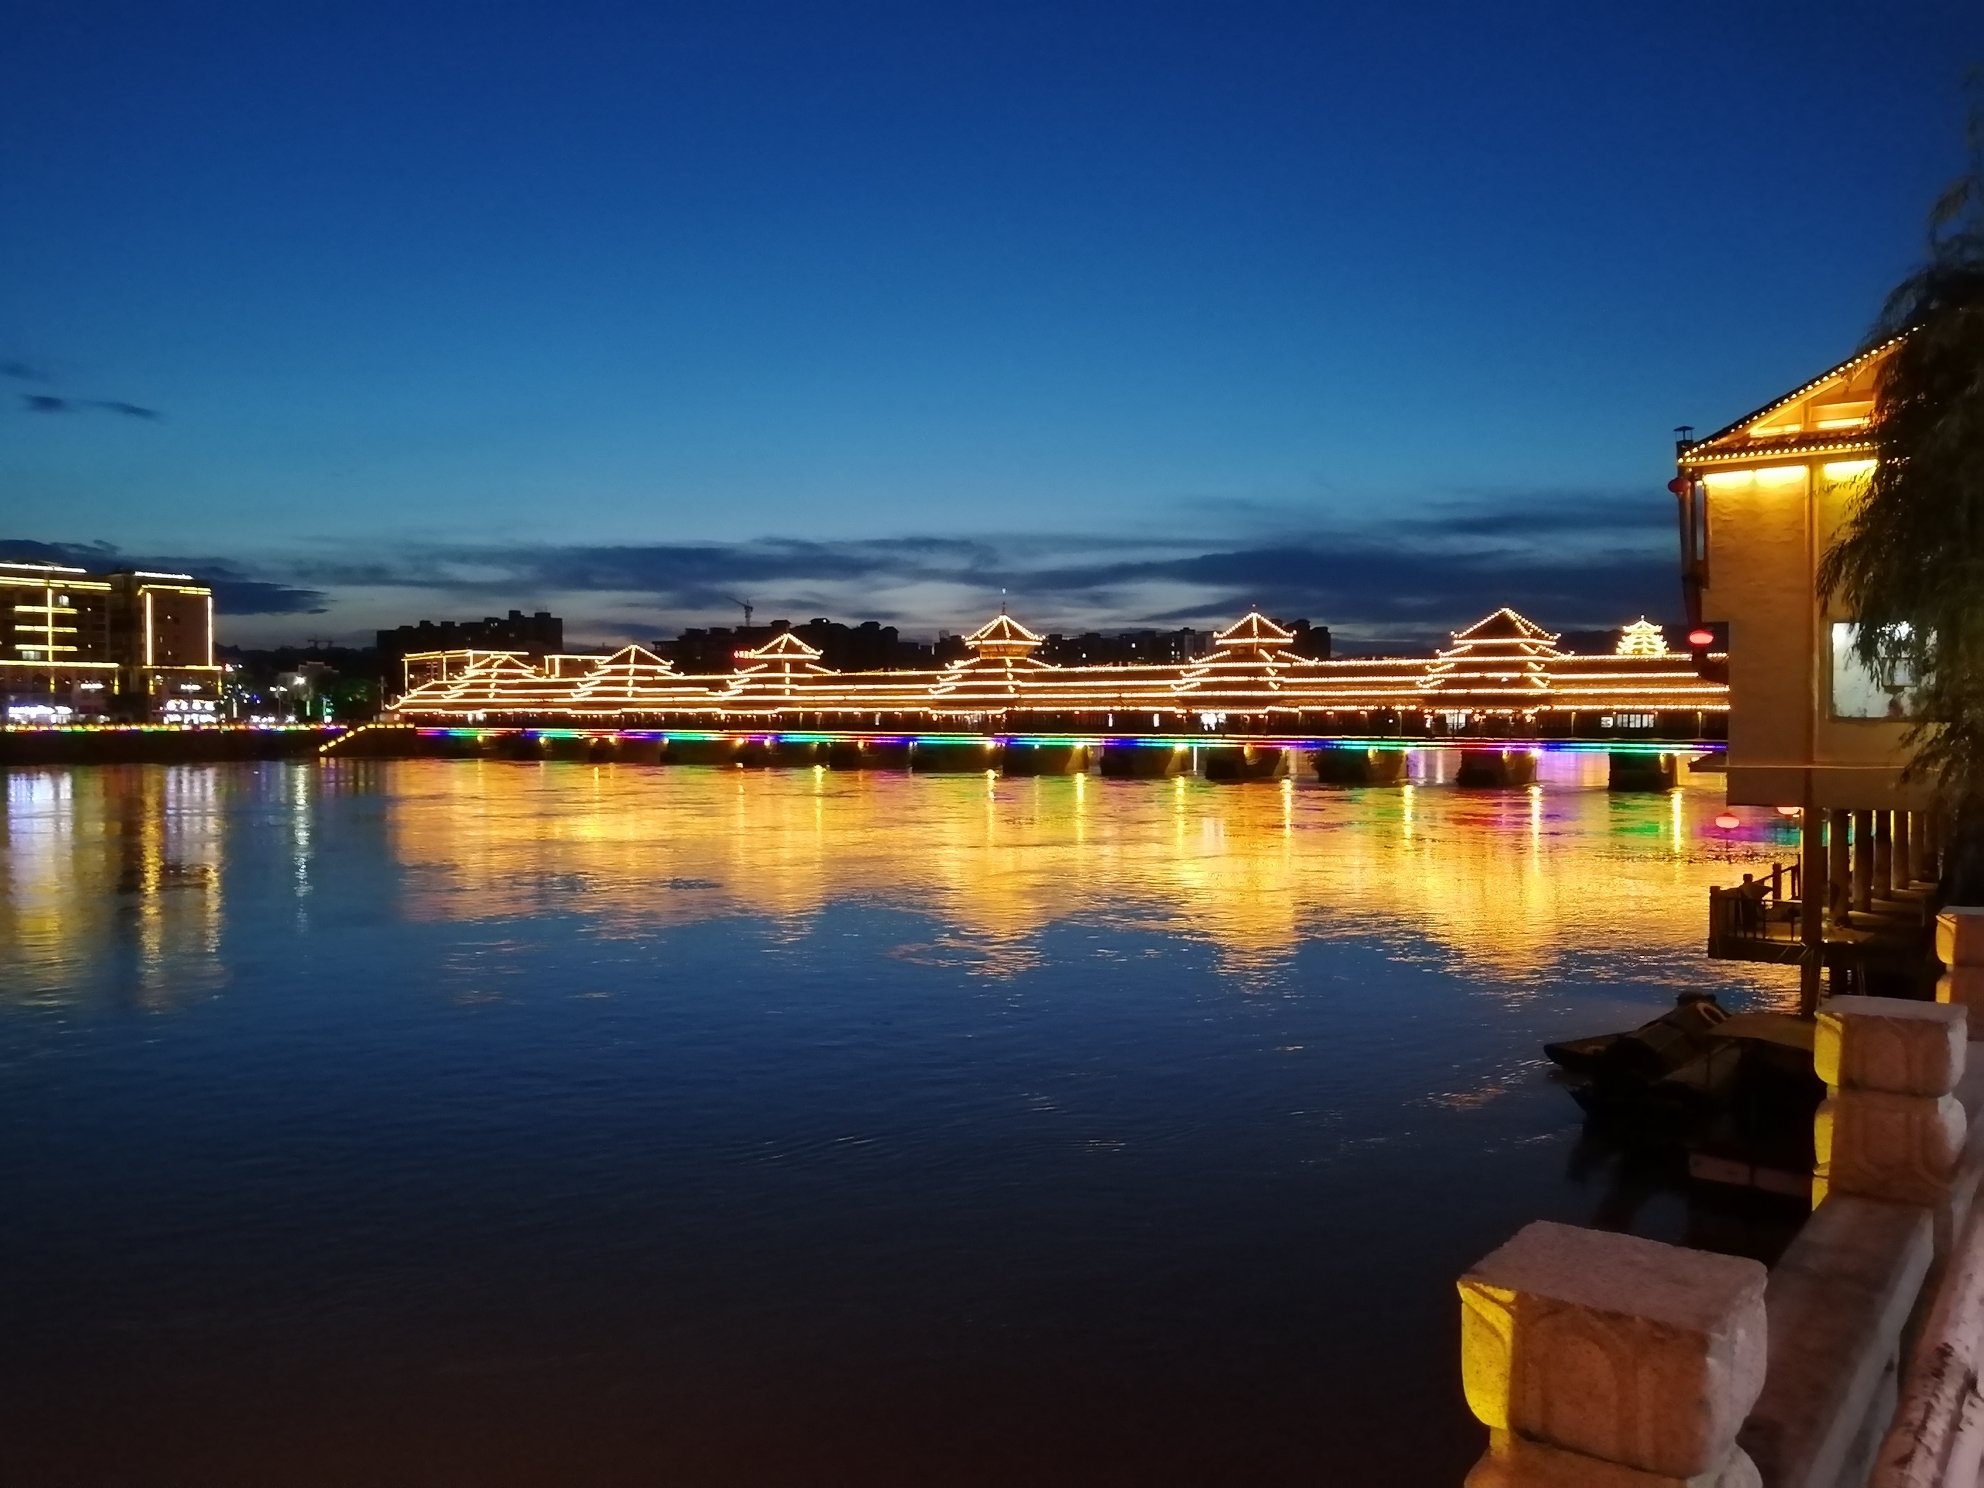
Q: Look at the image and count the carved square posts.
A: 3